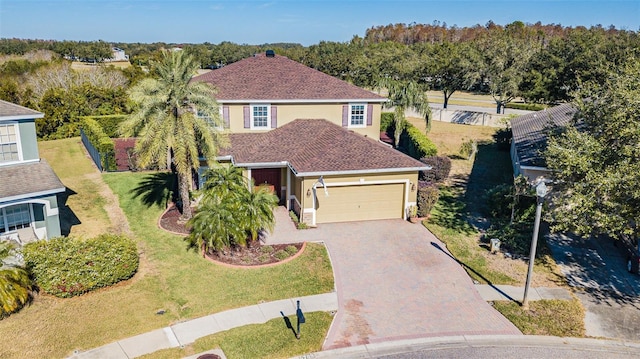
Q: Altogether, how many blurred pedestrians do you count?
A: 0